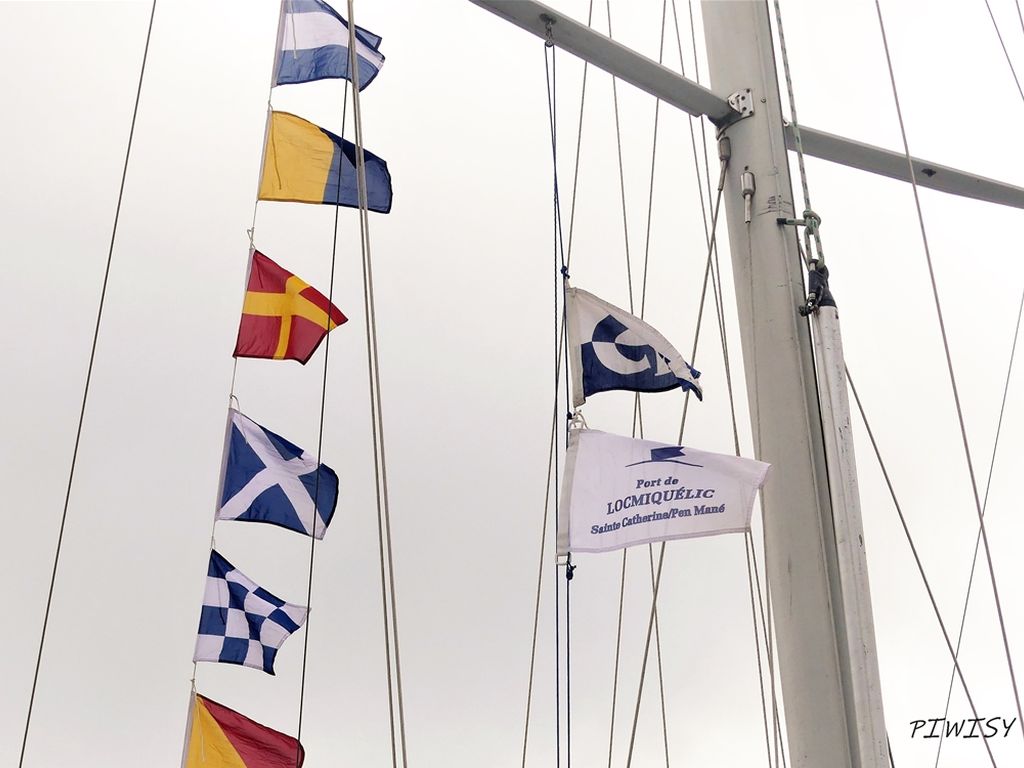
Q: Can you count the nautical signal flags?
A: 6